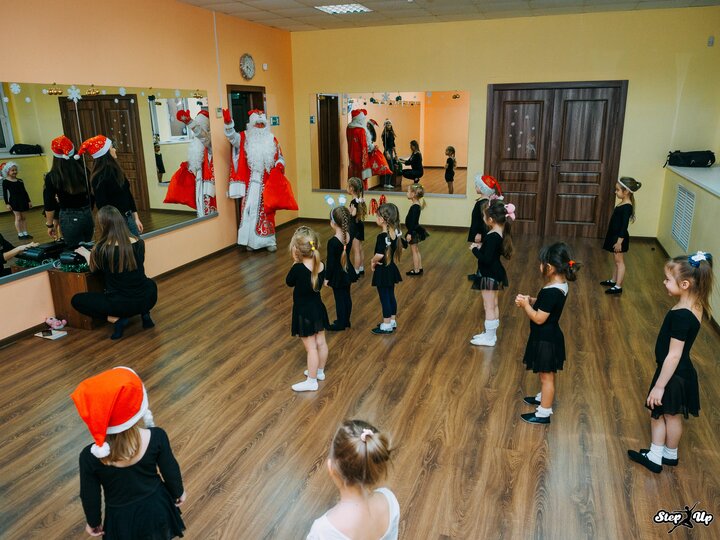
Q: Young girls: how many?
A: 12